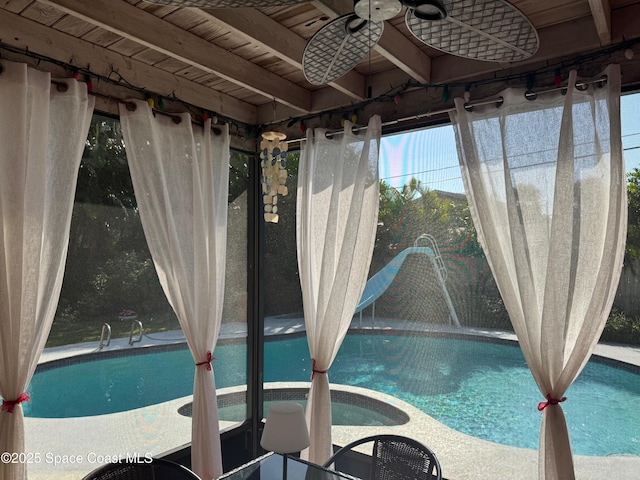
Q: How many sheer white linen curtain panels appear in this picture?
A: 4